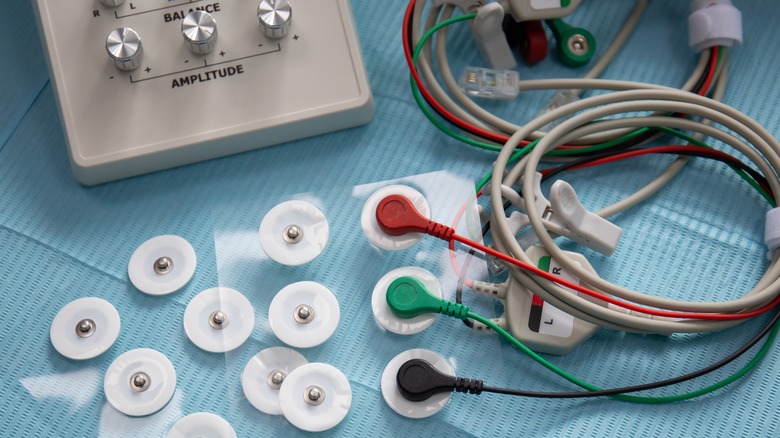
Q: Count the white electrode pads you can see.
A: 12